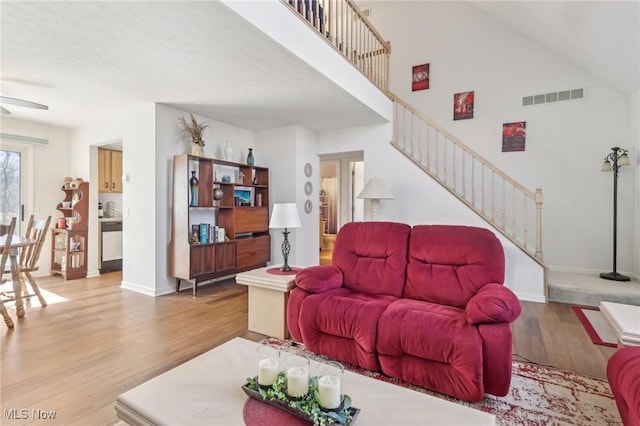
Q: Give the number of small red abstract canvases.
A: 3